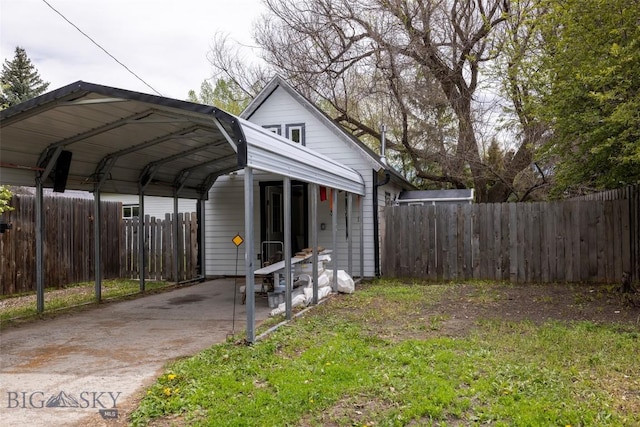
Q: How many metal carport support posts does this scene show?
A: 11